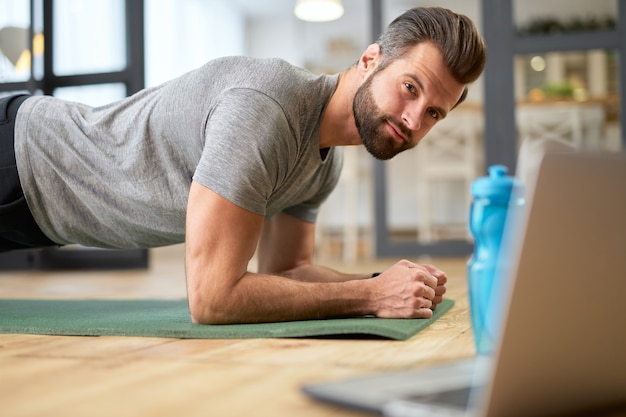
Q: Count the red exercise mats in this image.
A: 0